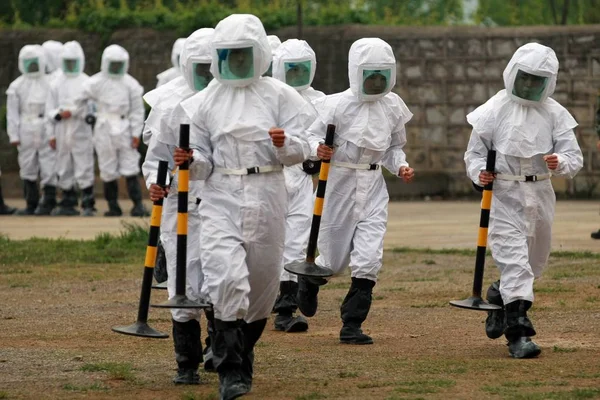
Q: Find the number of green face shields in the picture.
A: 8